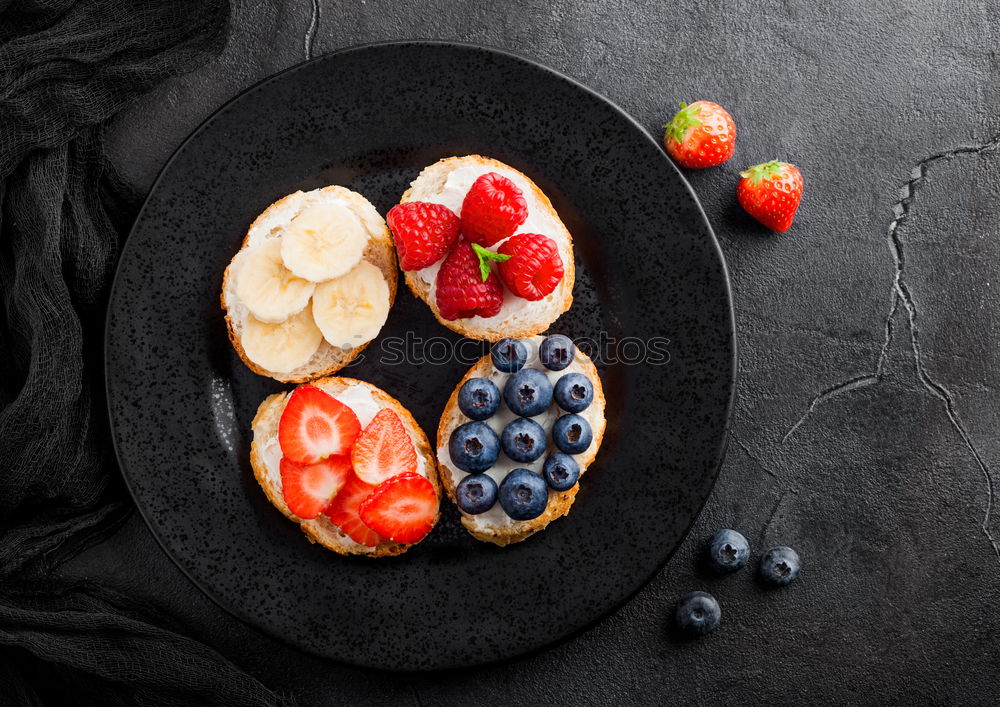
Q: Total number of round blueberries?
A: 14